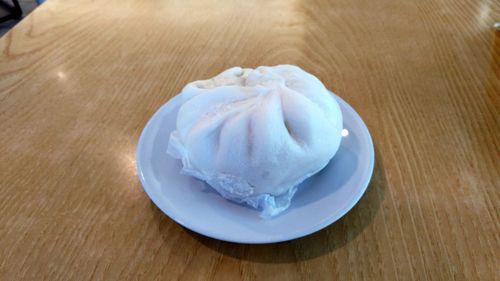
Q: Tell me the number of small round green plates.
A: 0